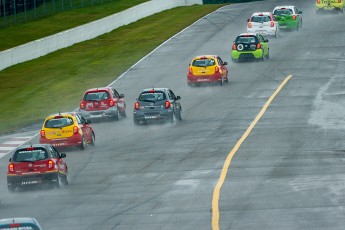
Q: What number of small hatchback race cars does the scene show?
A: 10